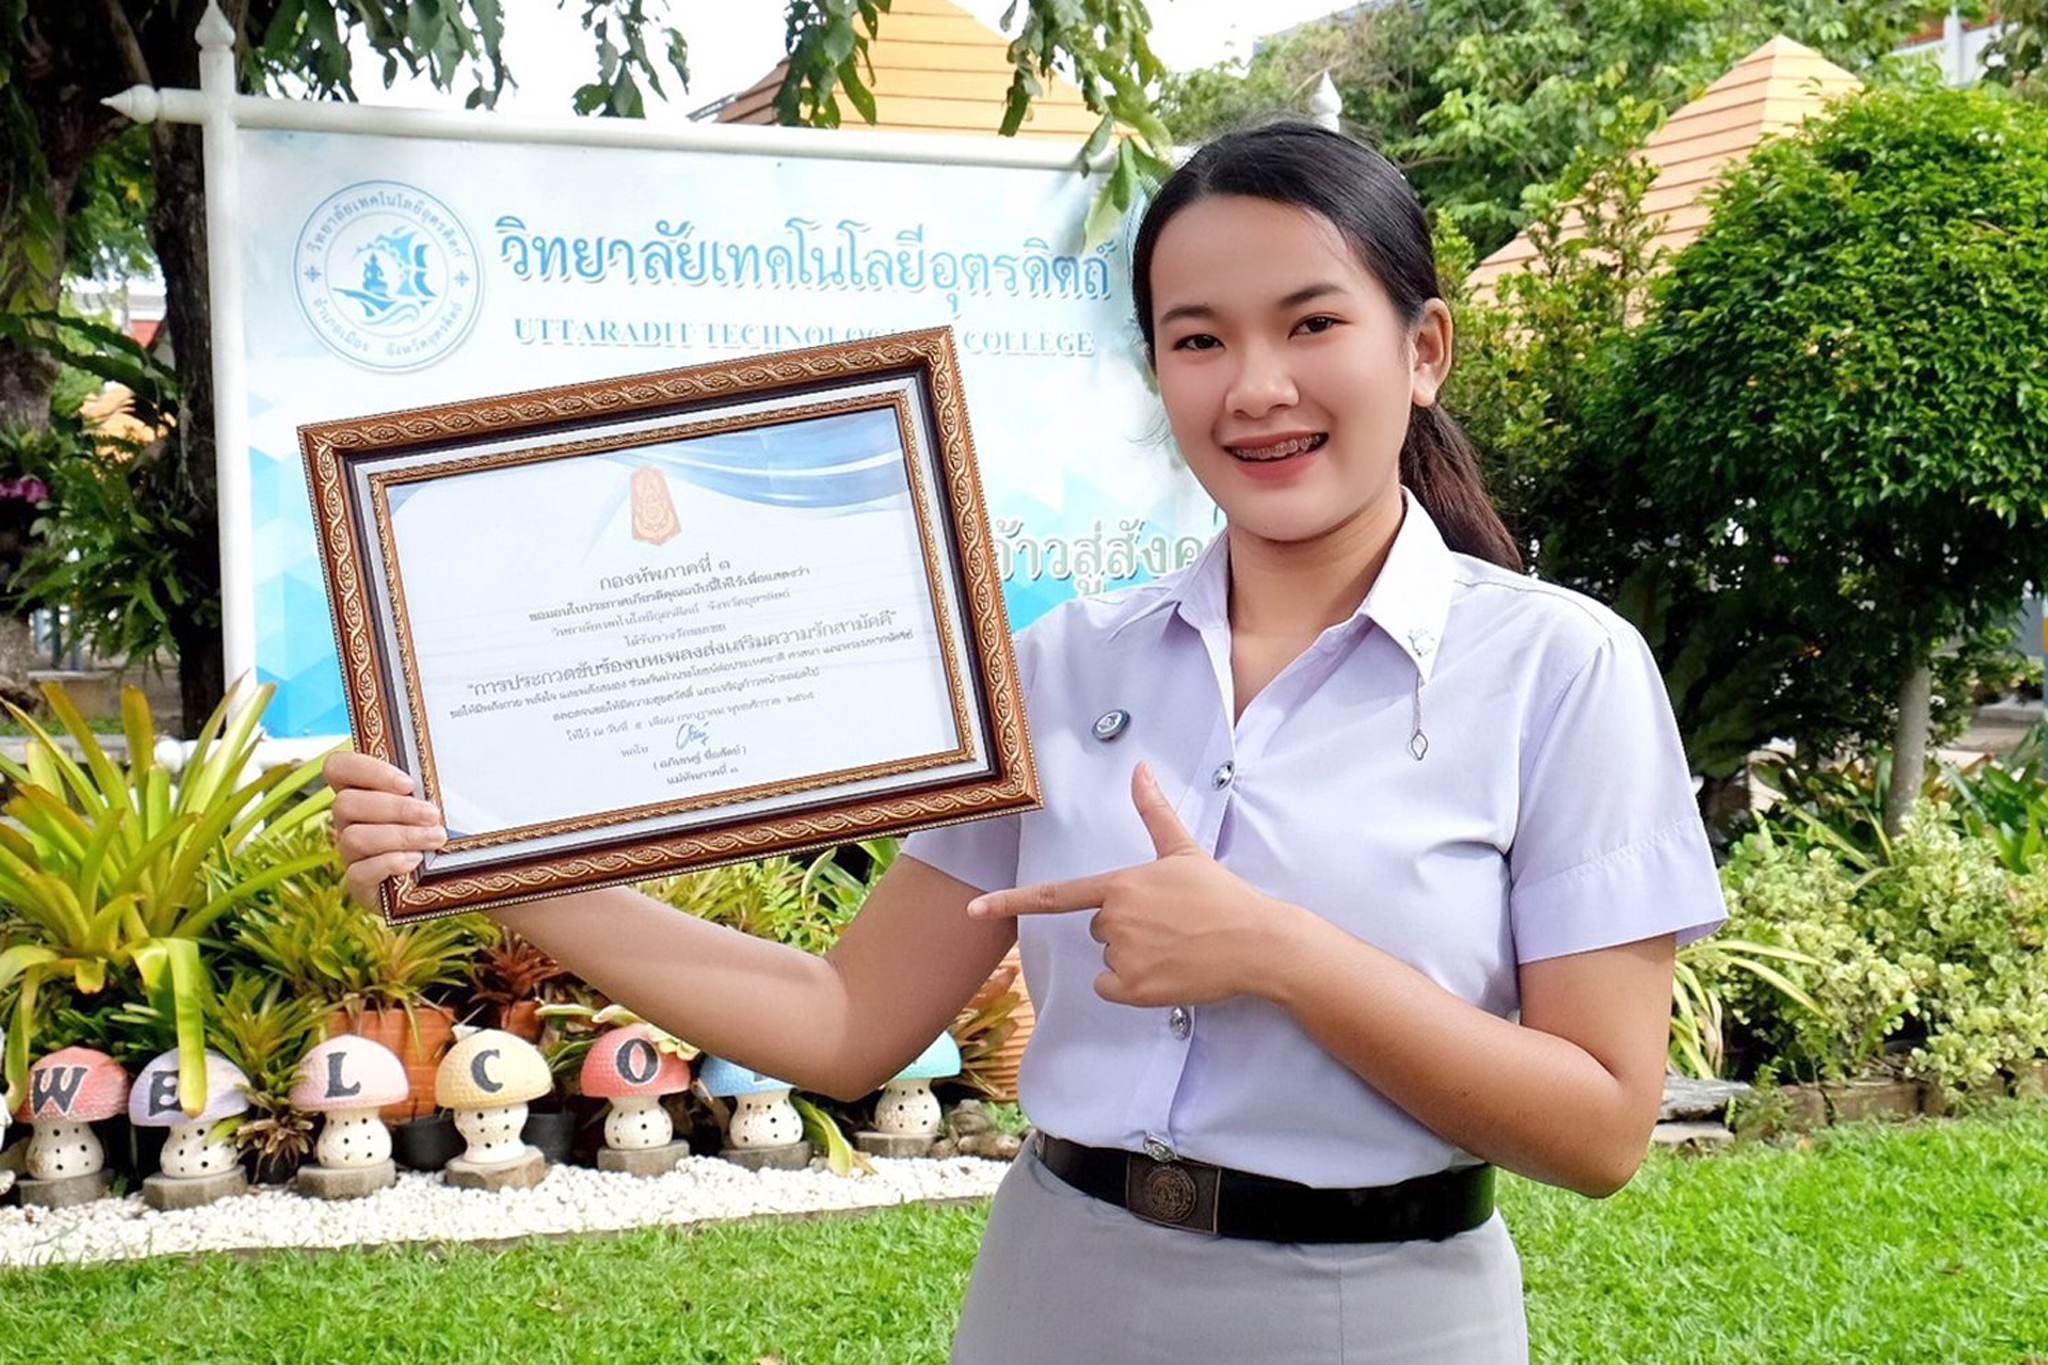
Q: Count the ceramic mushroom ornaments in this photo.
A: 7